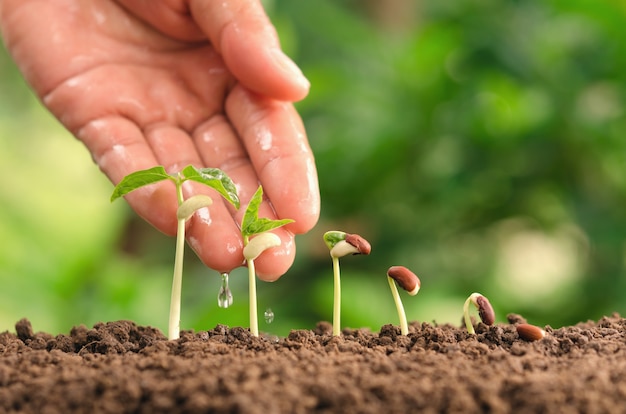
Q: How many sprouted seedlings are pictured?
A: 5